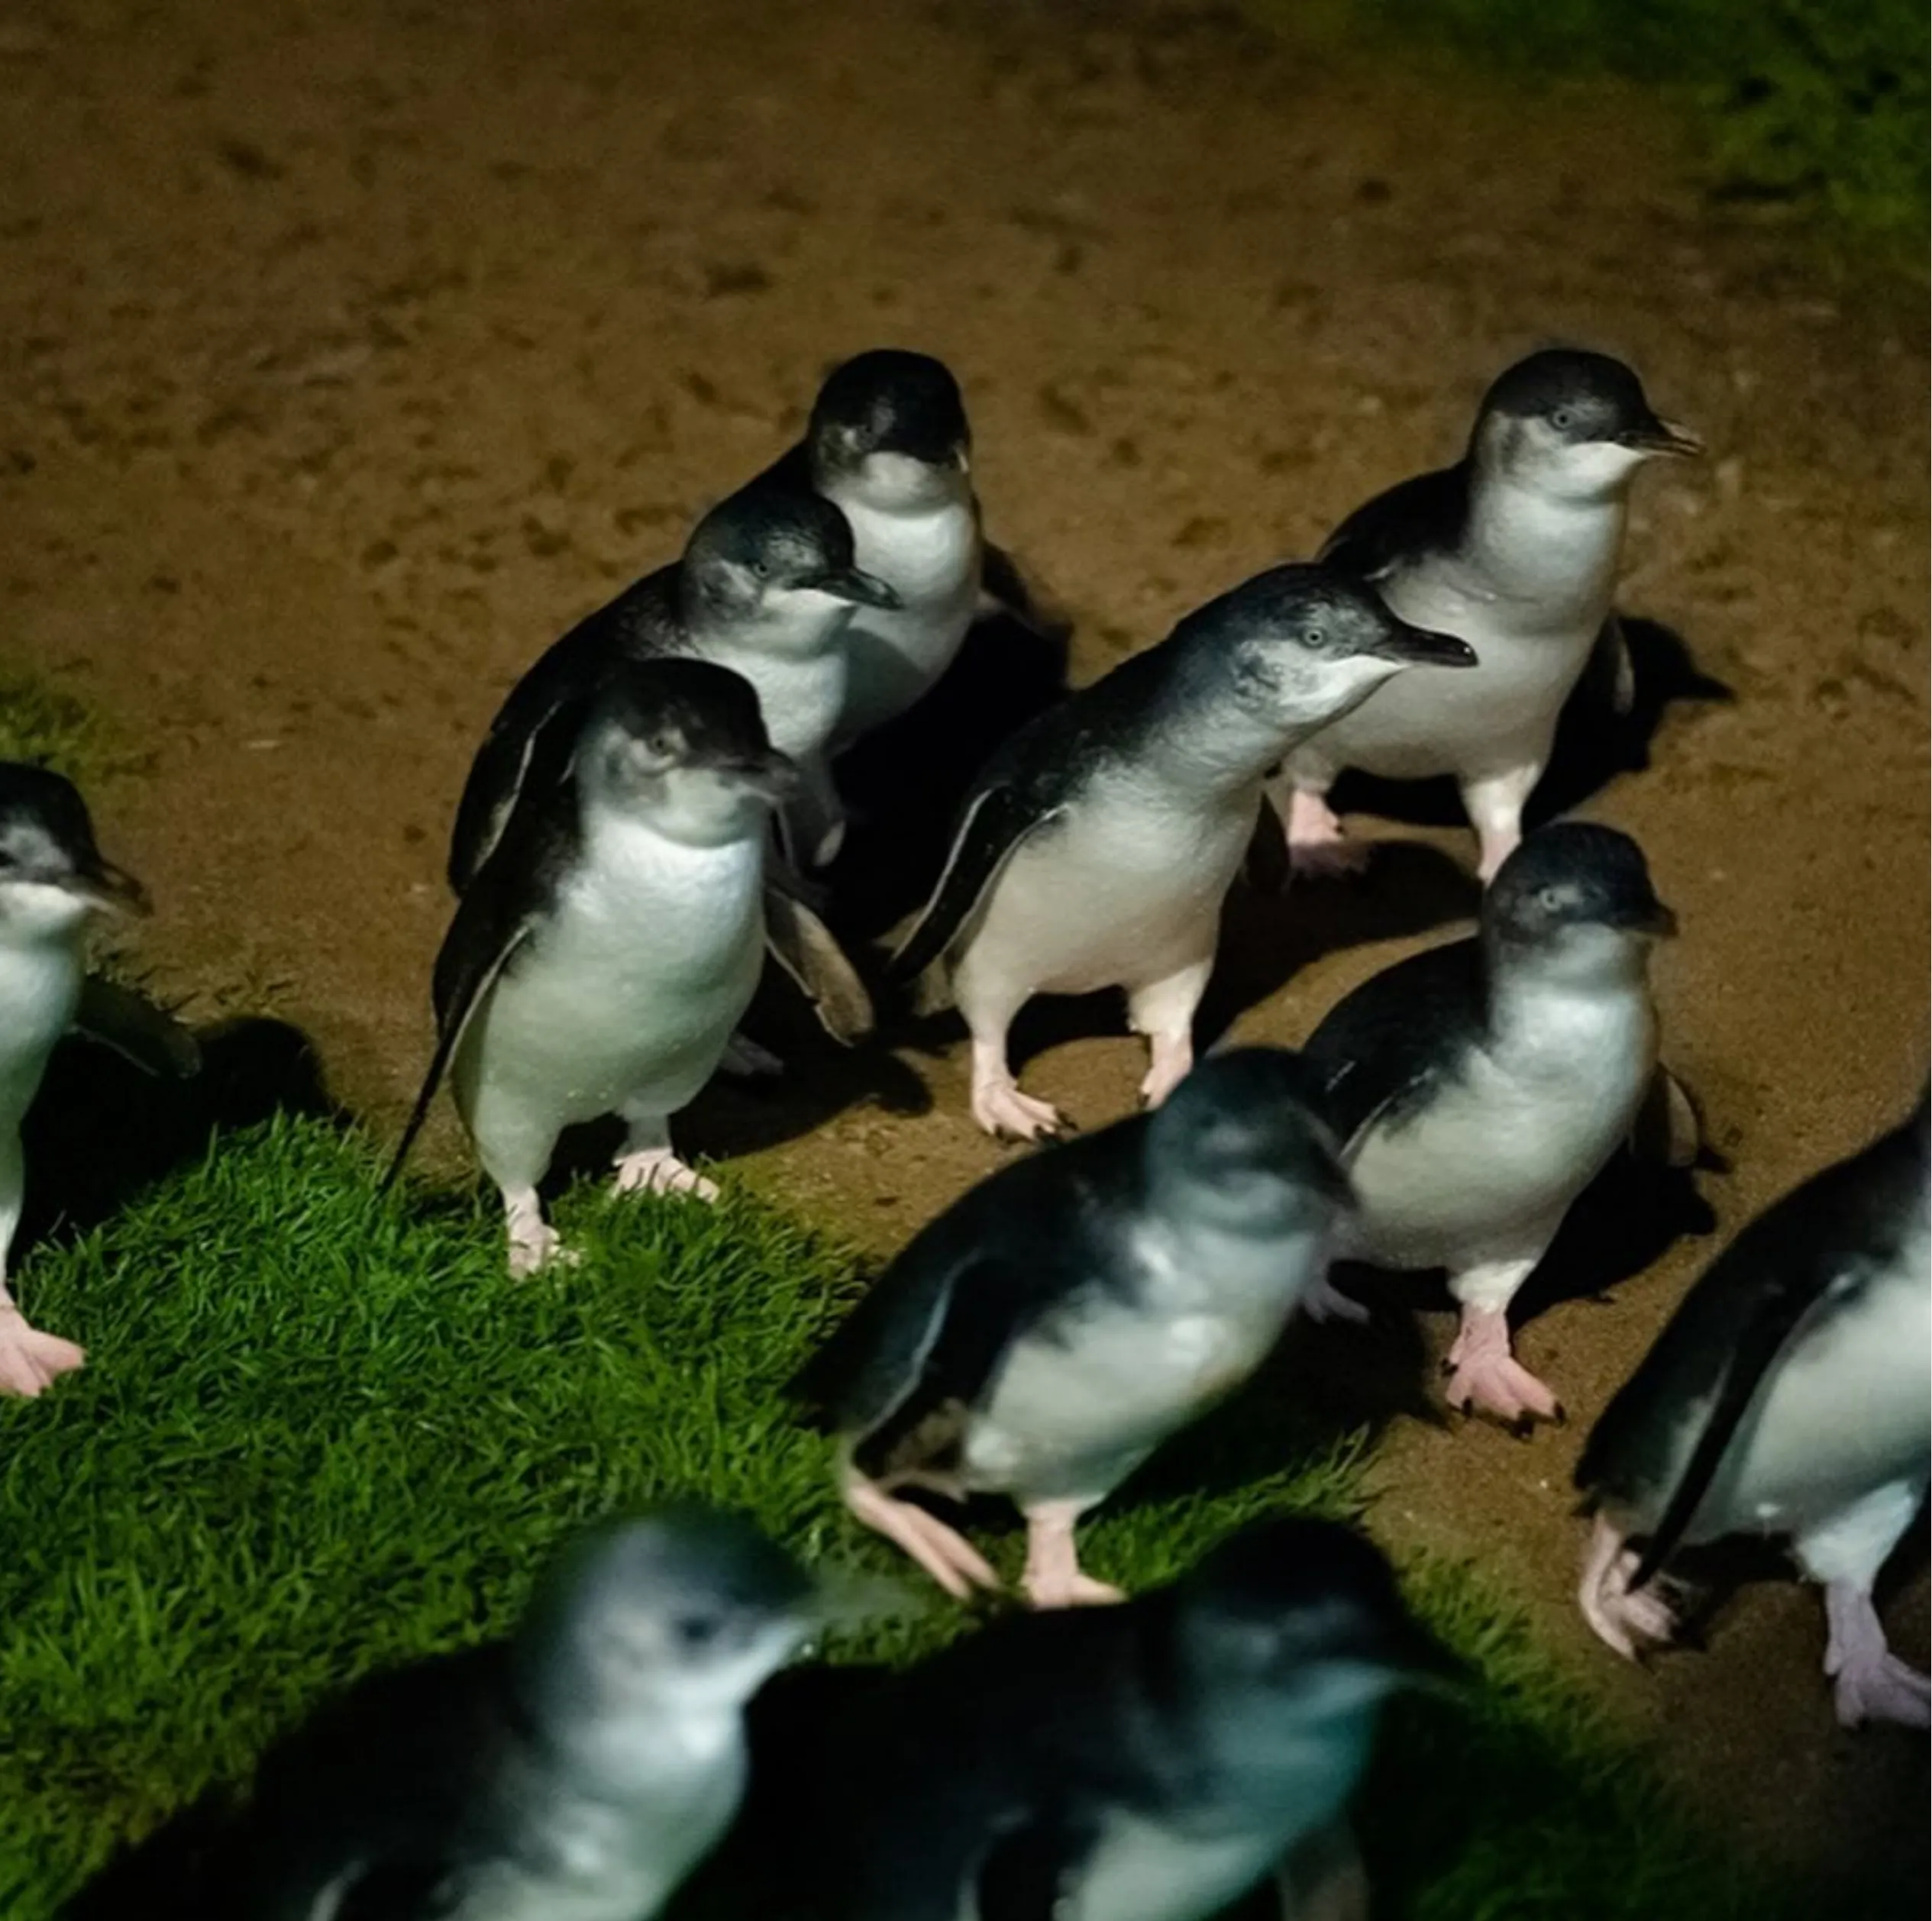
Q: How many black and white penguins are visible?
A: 11